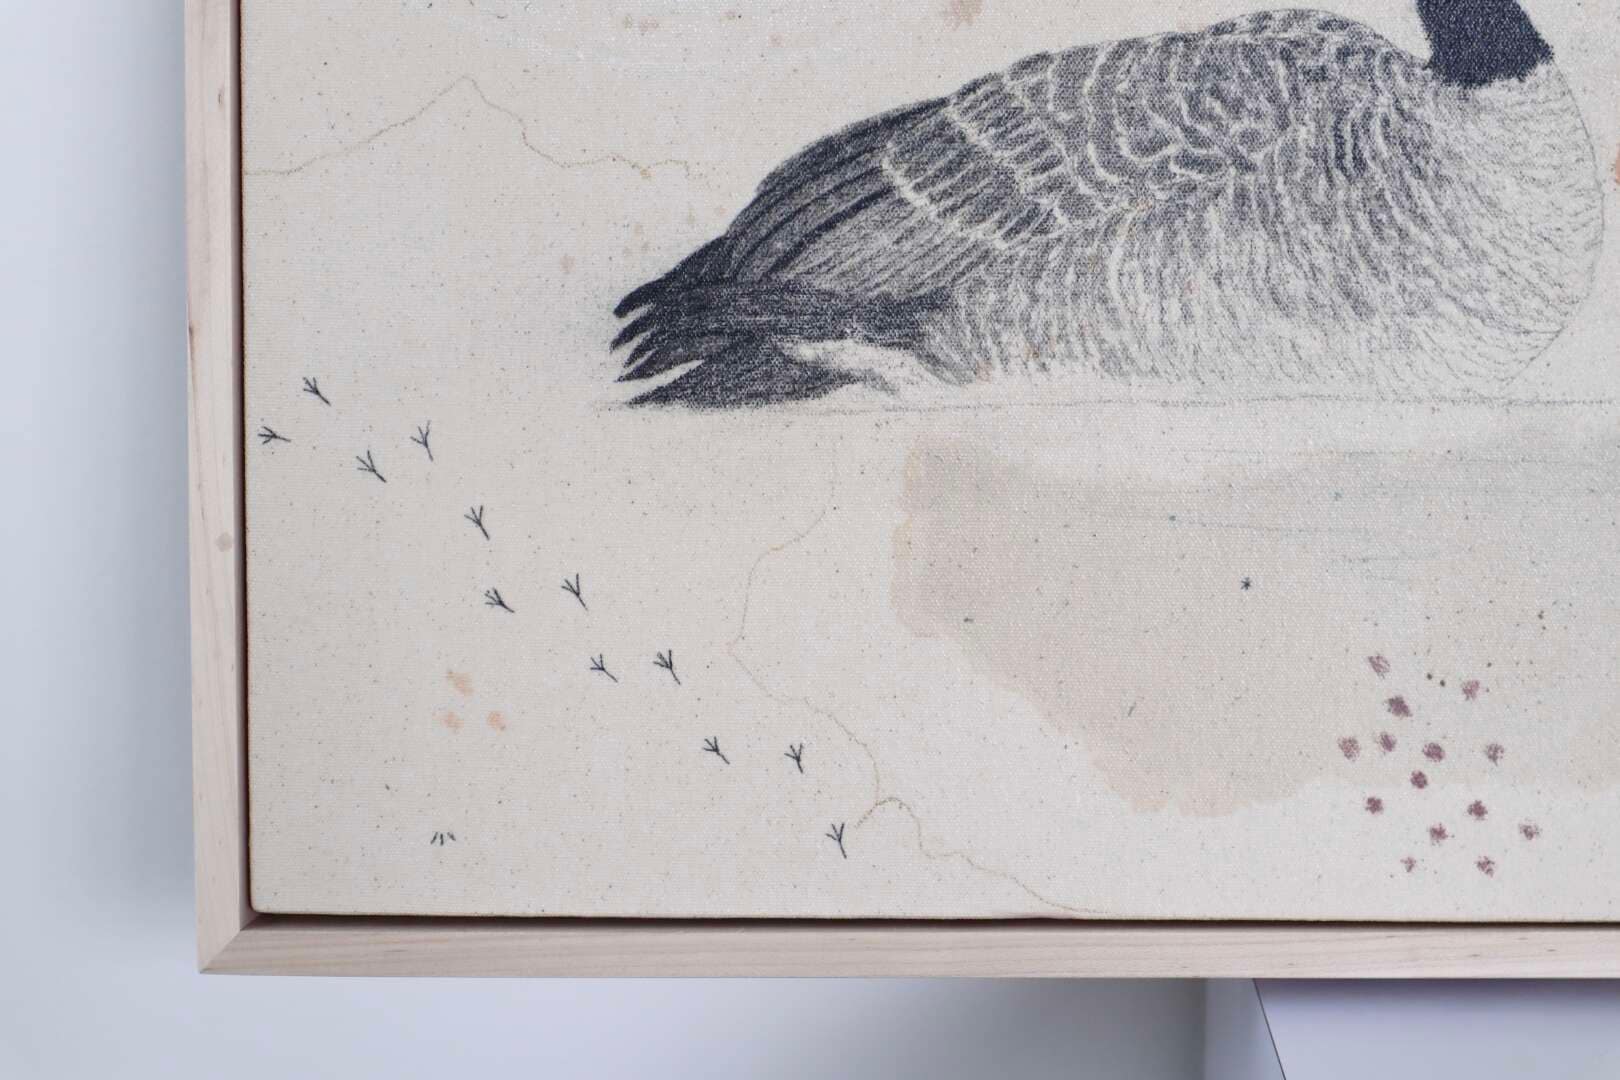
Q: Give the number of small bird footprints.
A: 12